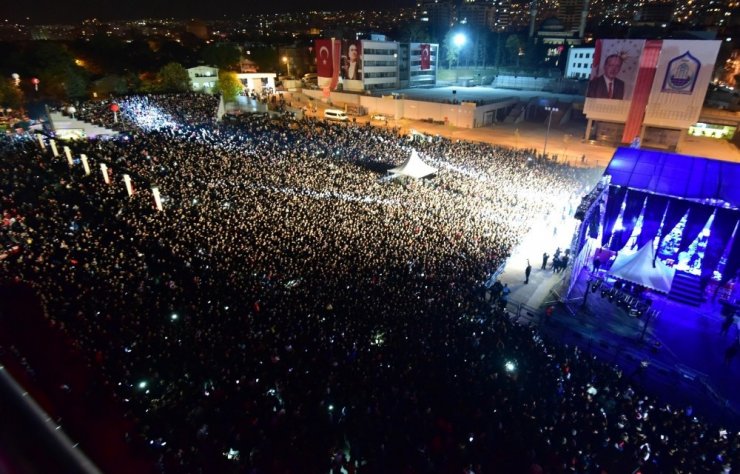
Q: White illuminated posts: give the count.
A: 7